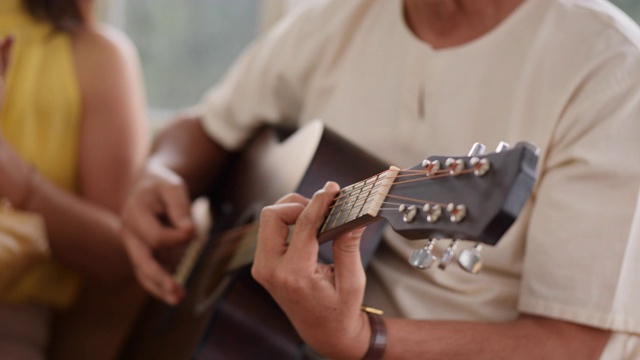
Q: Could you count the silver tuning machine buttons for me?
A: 5